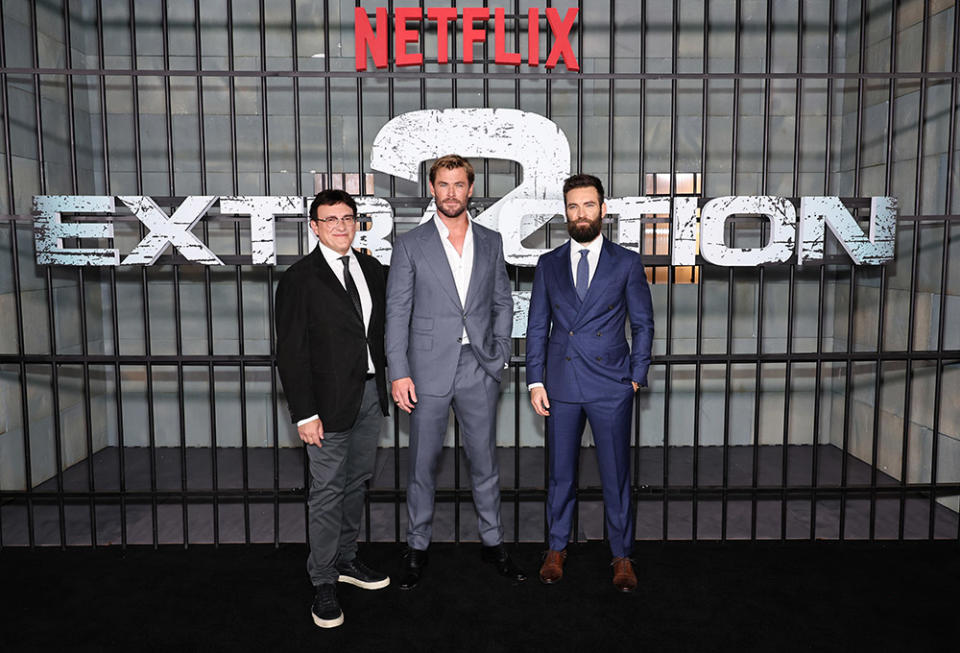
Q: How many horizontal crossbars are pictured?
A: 4